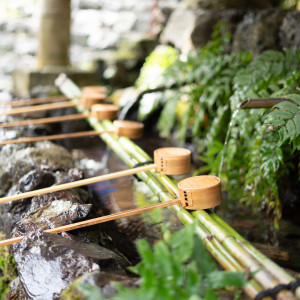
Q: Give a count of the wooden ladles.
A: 6